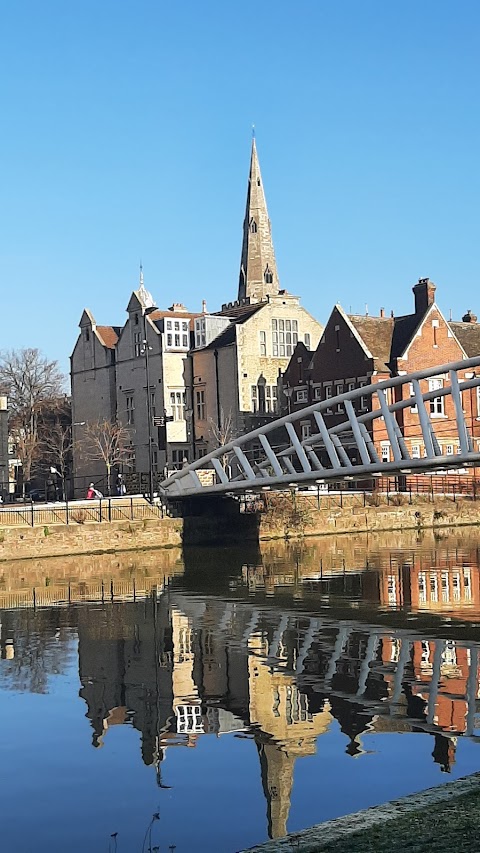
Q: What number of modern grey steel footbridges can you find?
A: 1